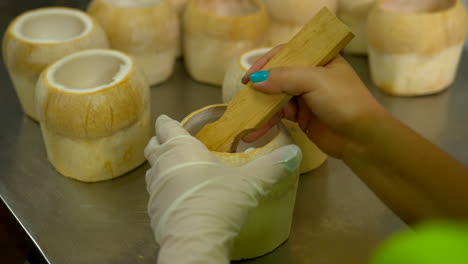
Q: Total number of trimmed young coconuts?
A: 10